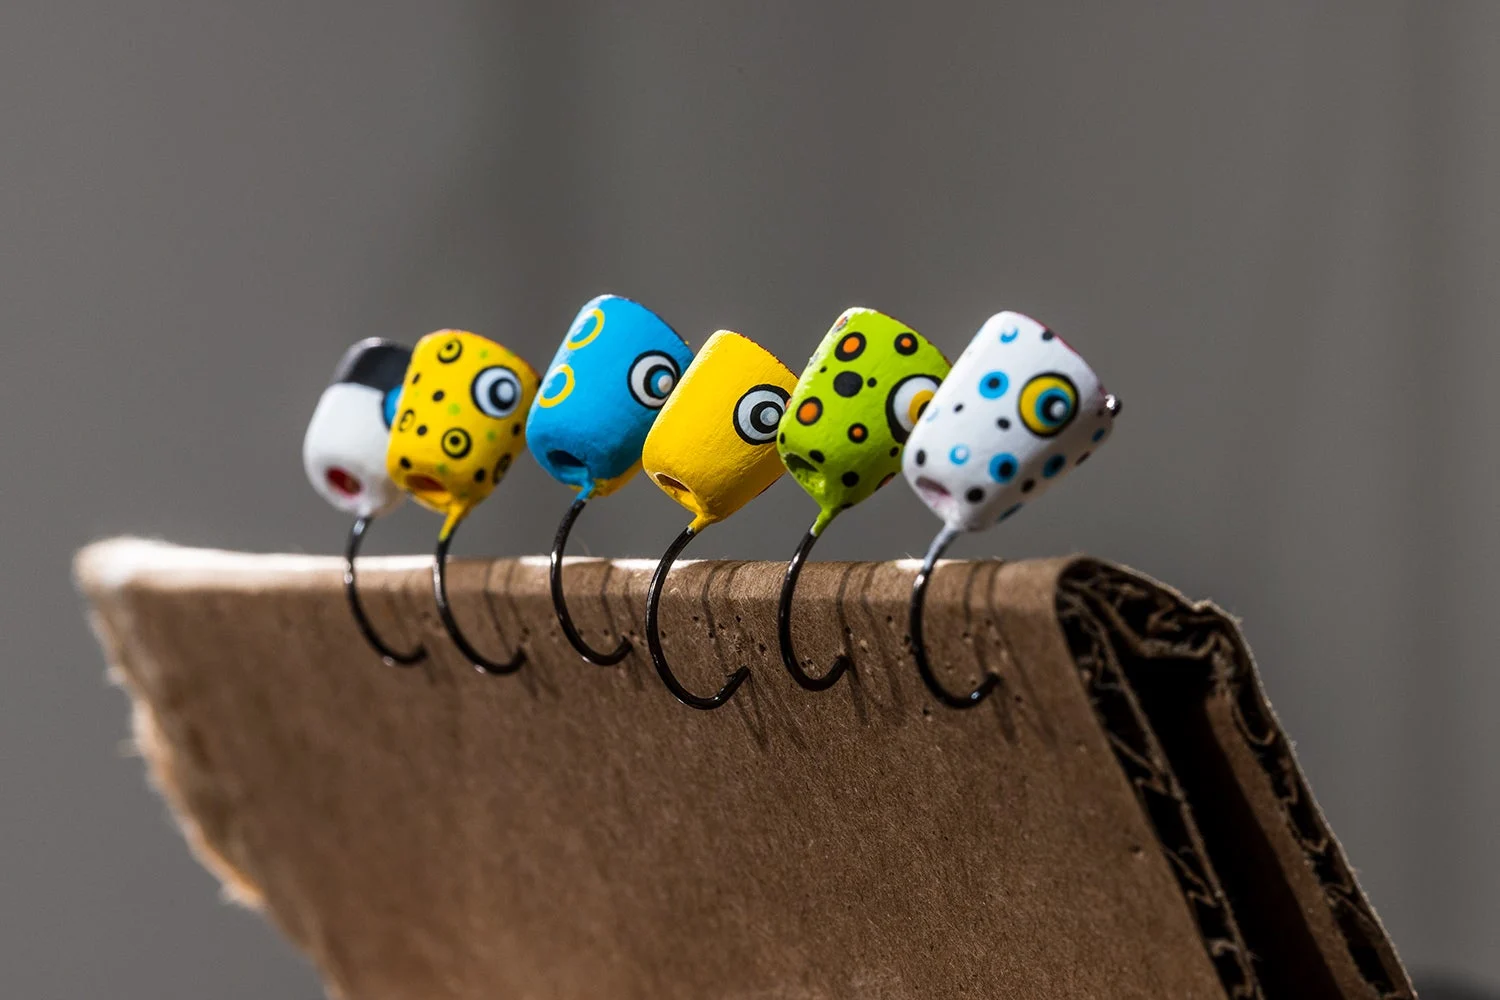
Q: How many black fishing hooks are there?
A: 6